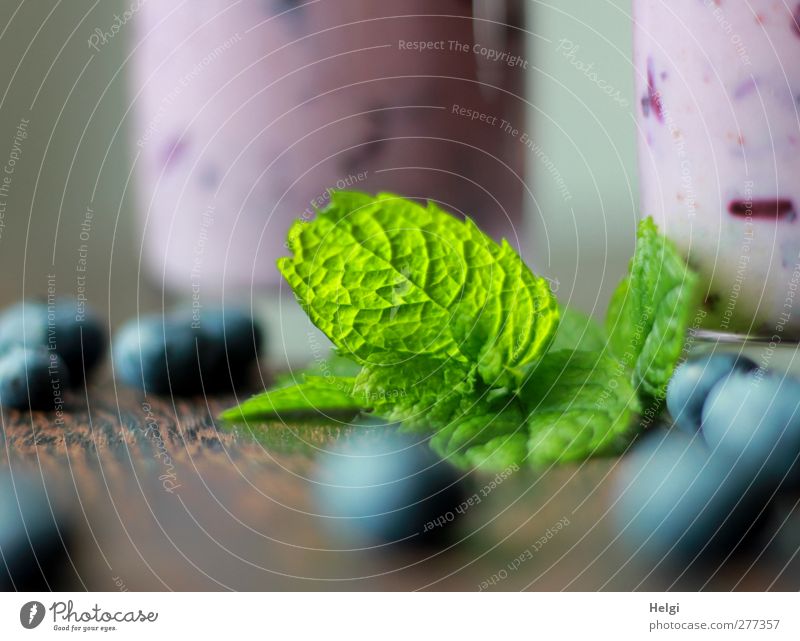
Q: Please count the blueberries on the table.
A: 10